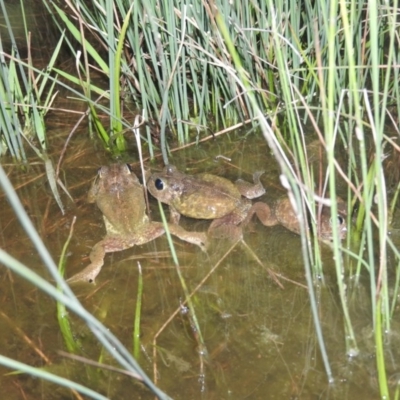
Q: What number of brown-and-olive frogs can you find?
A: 3